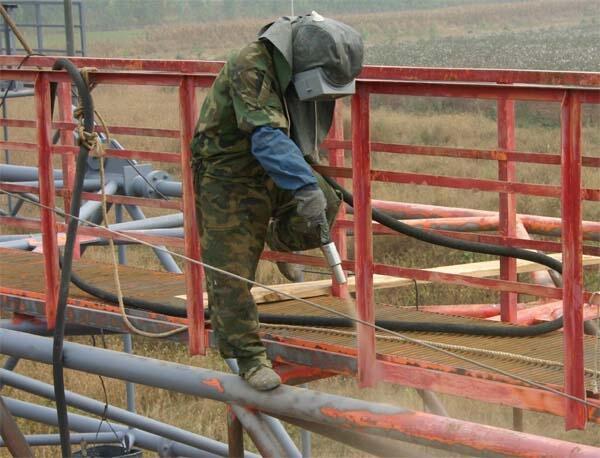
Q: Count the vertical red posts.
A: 7